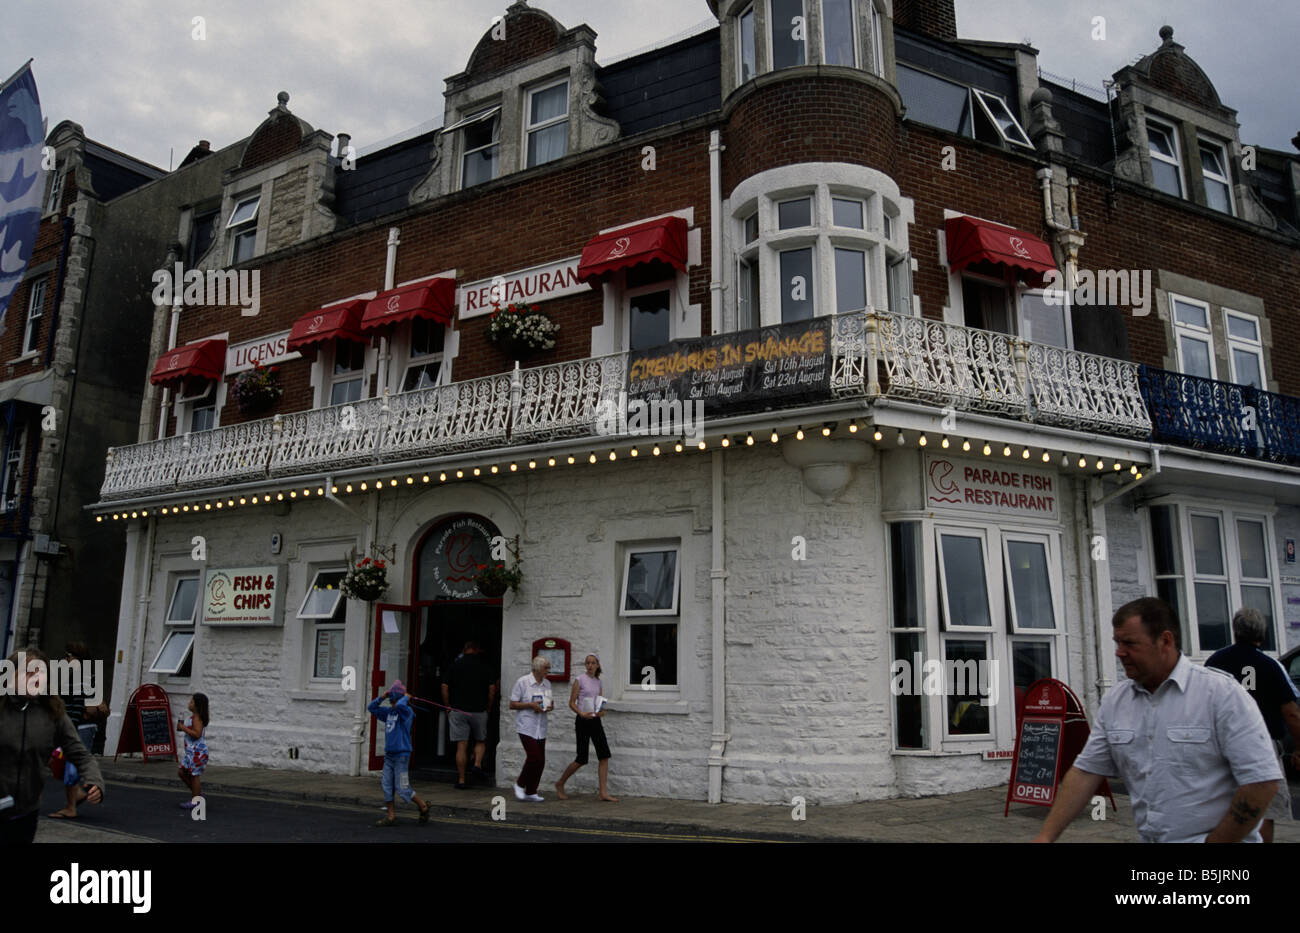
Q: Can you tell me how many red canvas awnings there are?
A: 5